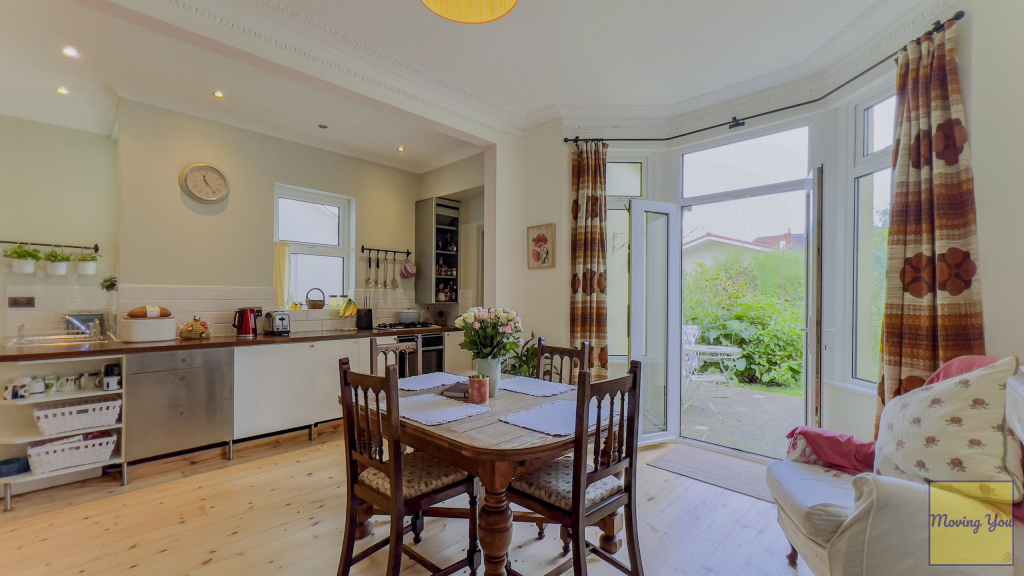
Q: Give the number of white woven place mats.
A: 4